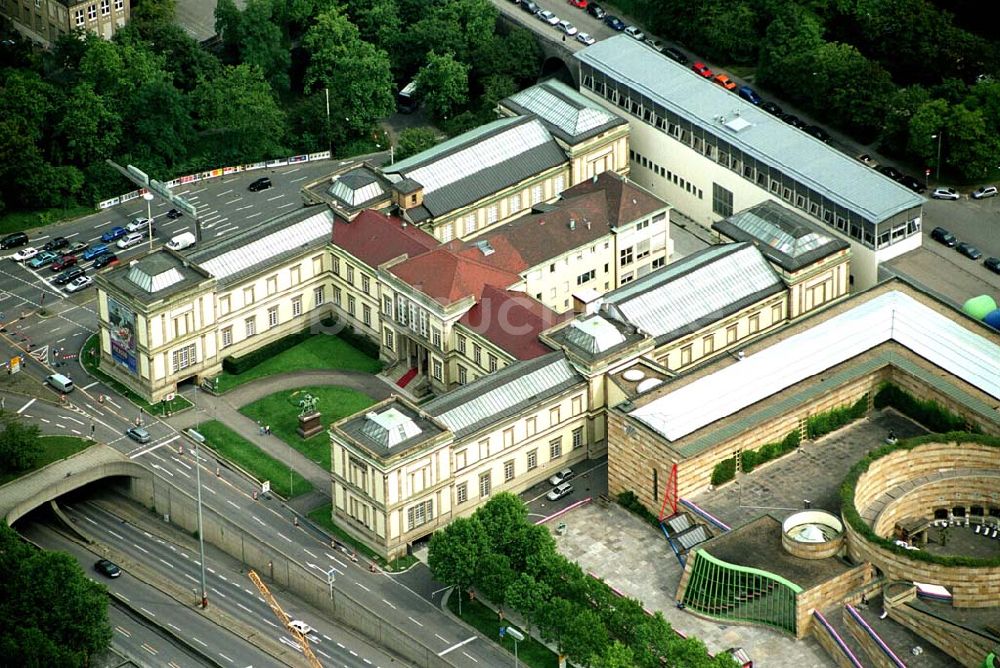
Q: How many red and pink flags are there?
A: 0